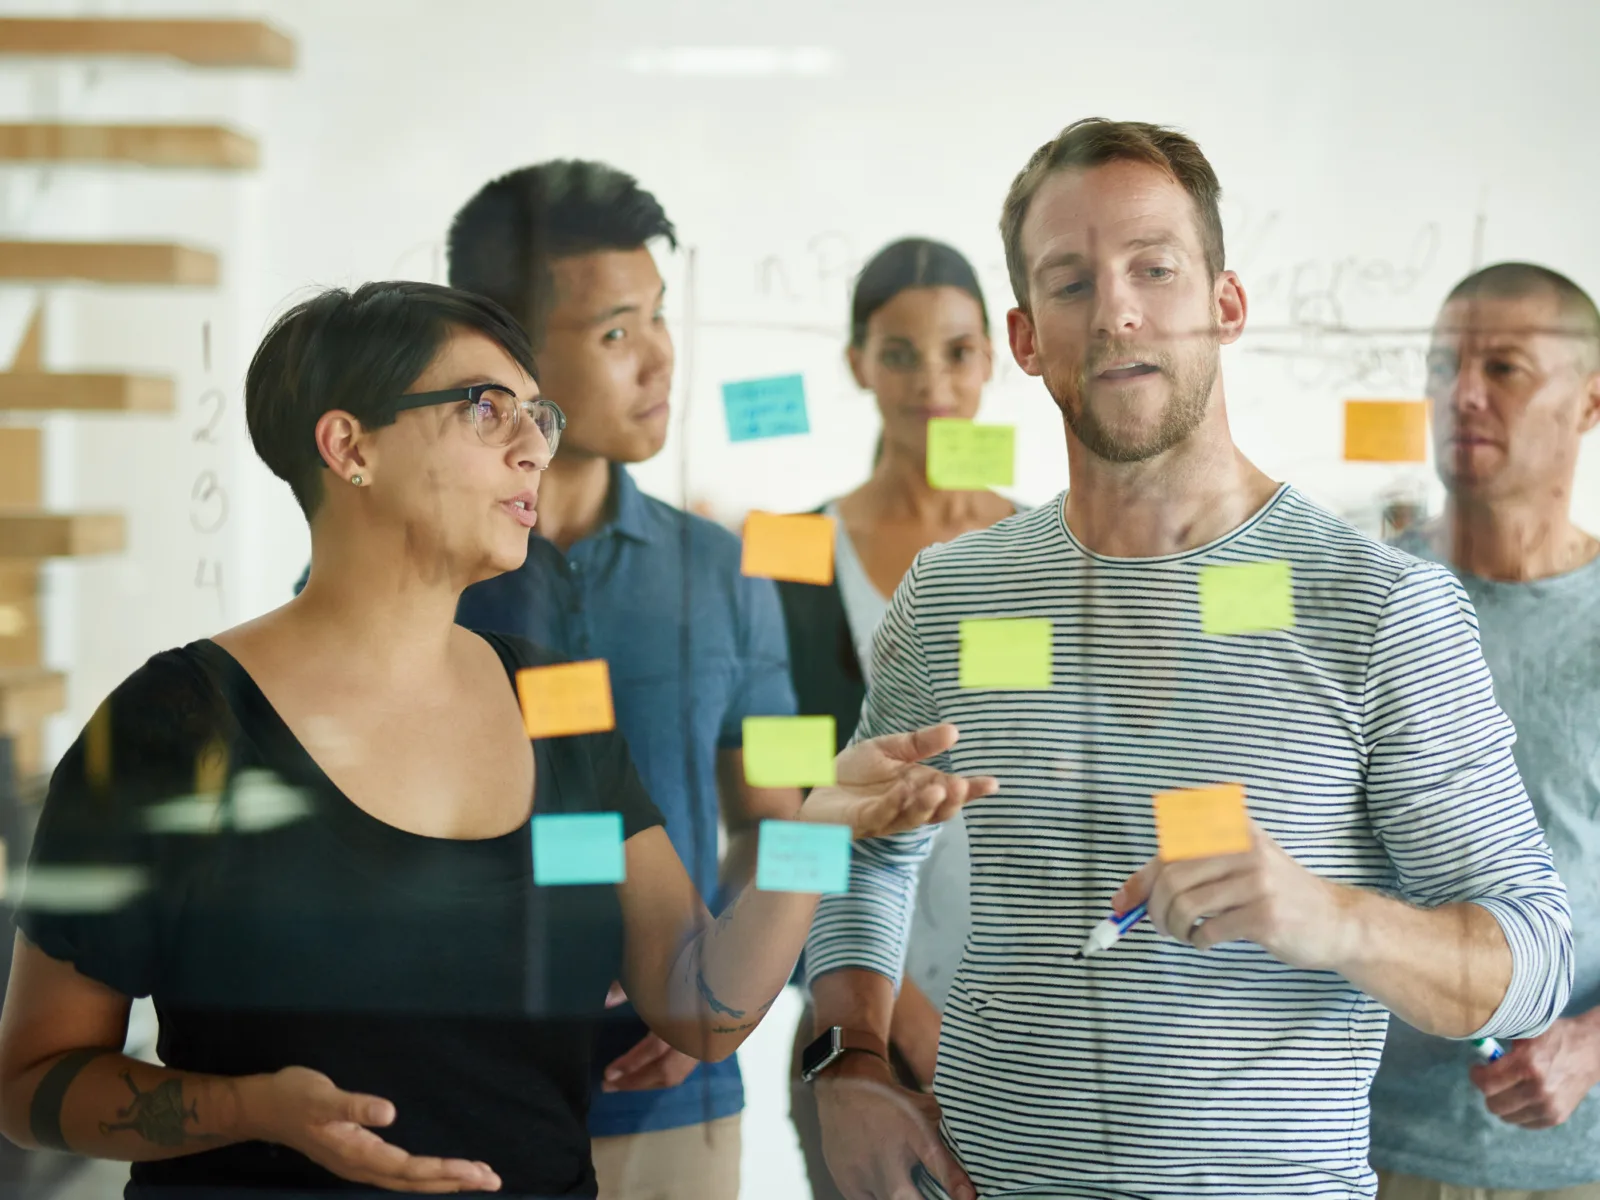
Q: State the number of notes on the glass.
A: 11